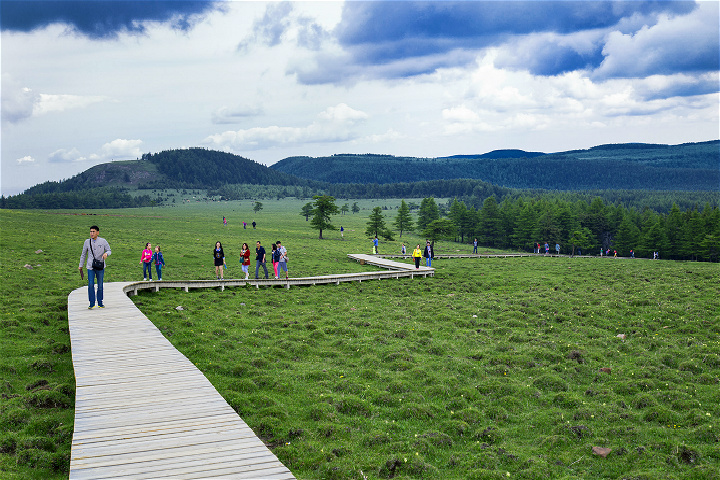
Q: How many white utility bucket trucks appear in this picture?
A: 0